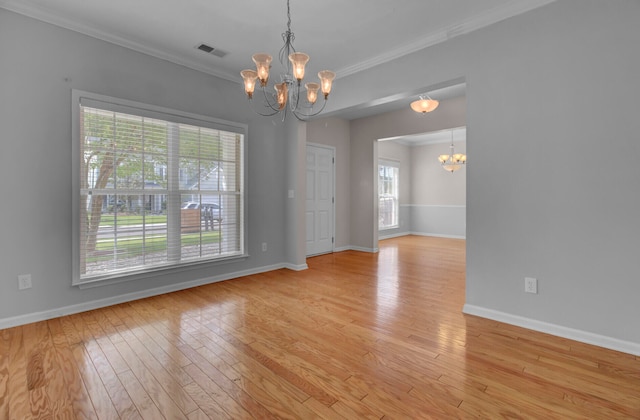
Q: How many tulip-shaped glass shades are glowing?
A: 6